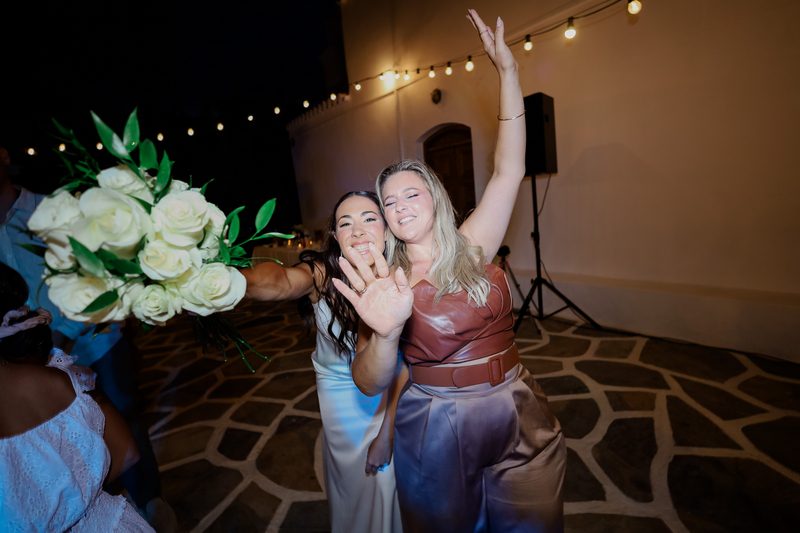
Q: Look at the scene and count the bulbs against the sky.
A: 10